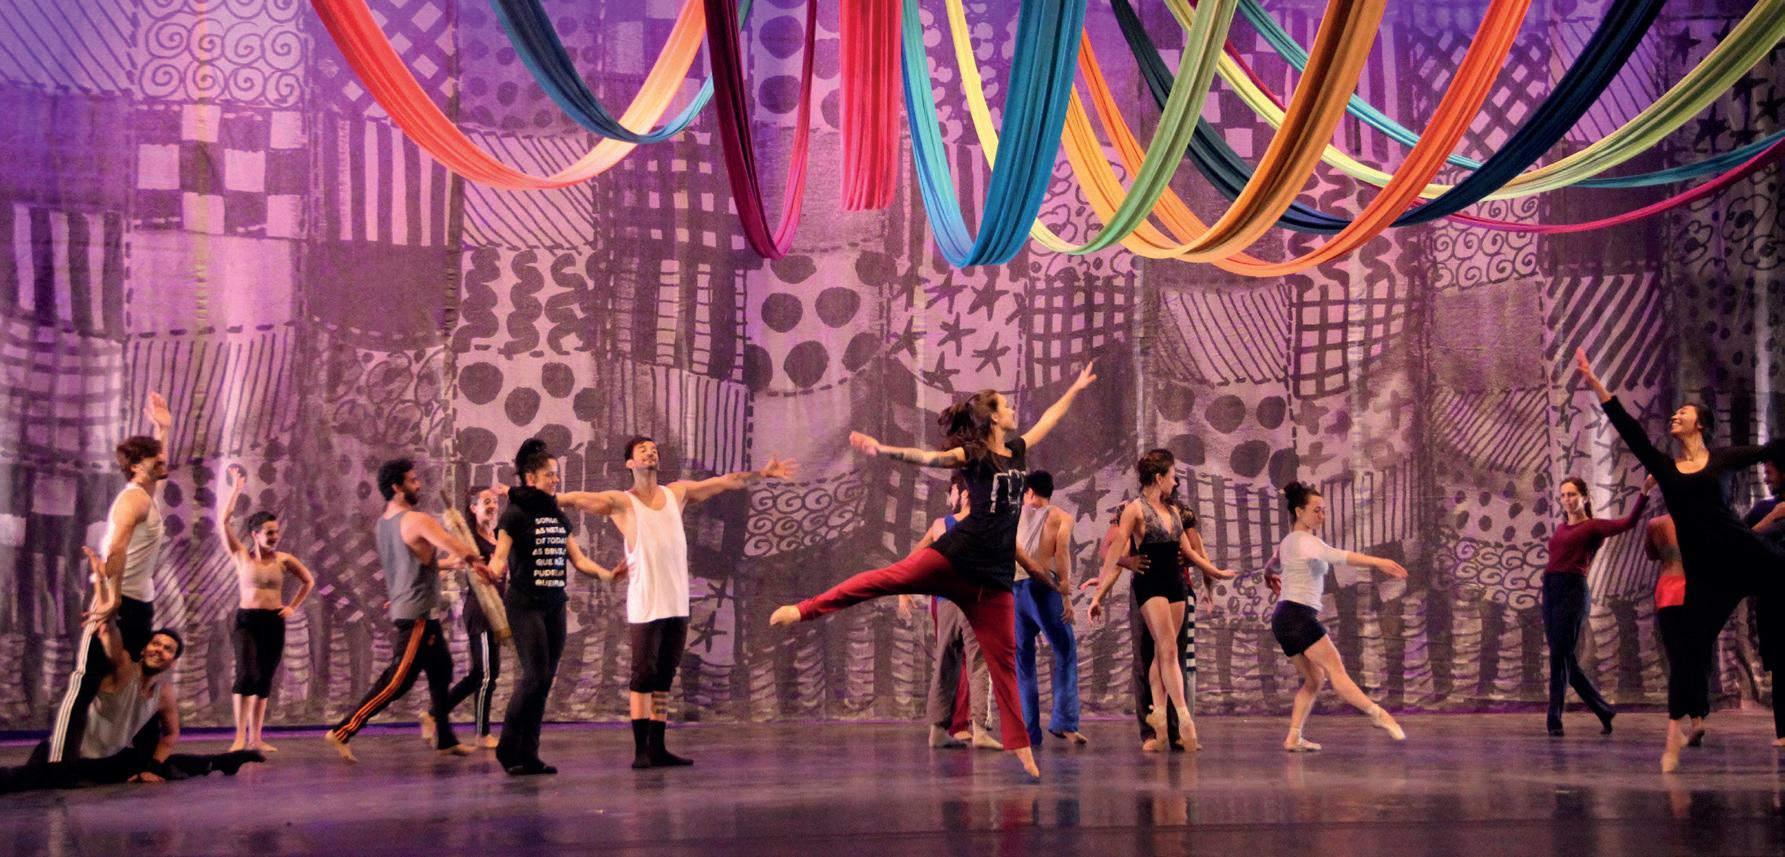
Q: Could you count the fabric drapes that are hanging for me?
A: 12